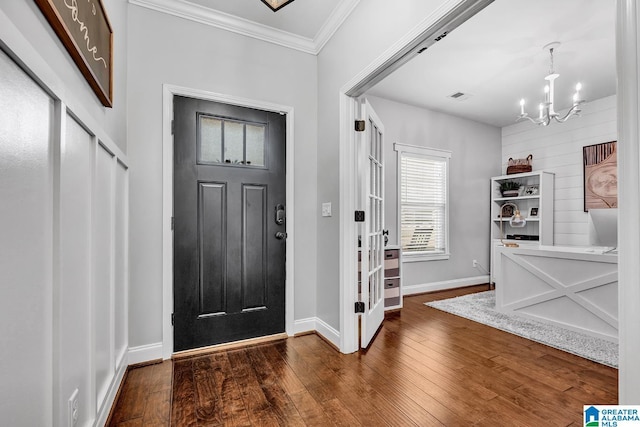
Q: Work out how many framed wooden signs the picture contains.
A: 1